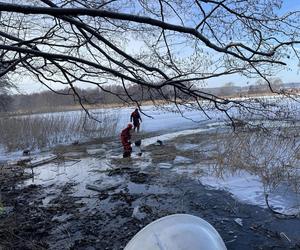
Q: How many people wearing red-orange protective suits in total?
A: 2